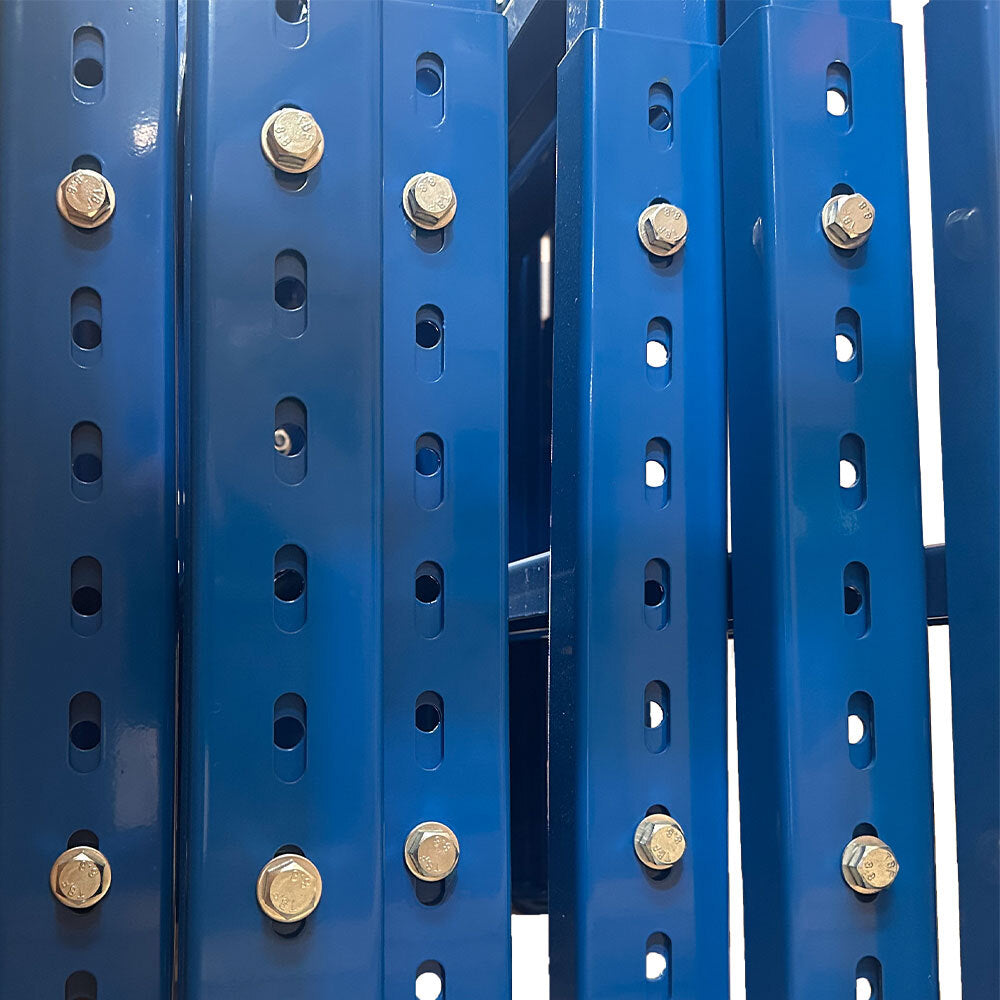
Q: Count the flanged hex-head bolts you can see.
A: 10